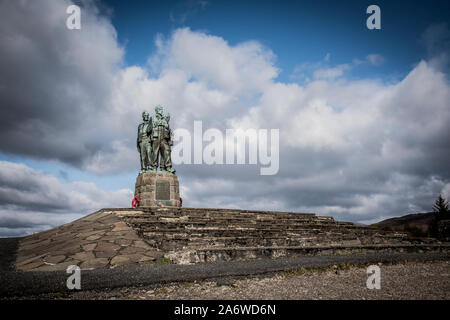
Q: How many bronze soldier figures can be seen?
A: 3